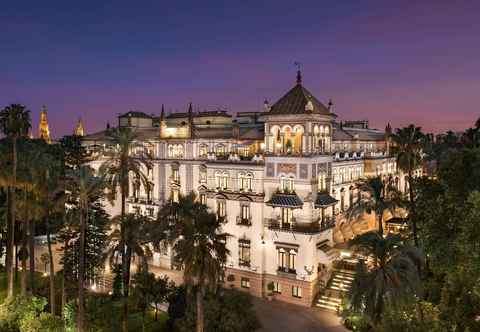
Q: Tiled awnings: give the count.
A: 2